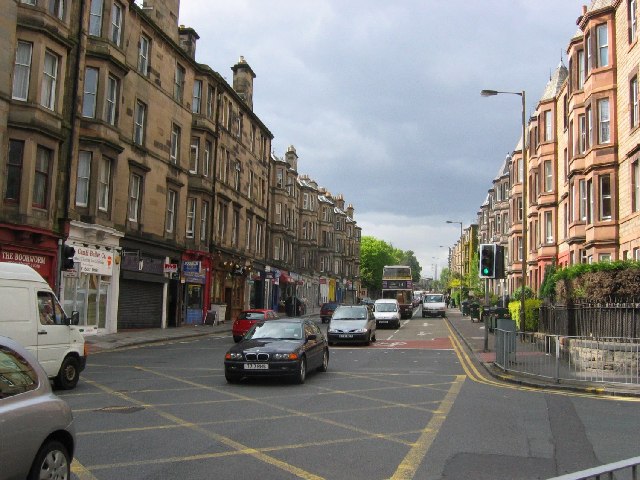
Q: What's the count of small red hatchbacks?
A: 1